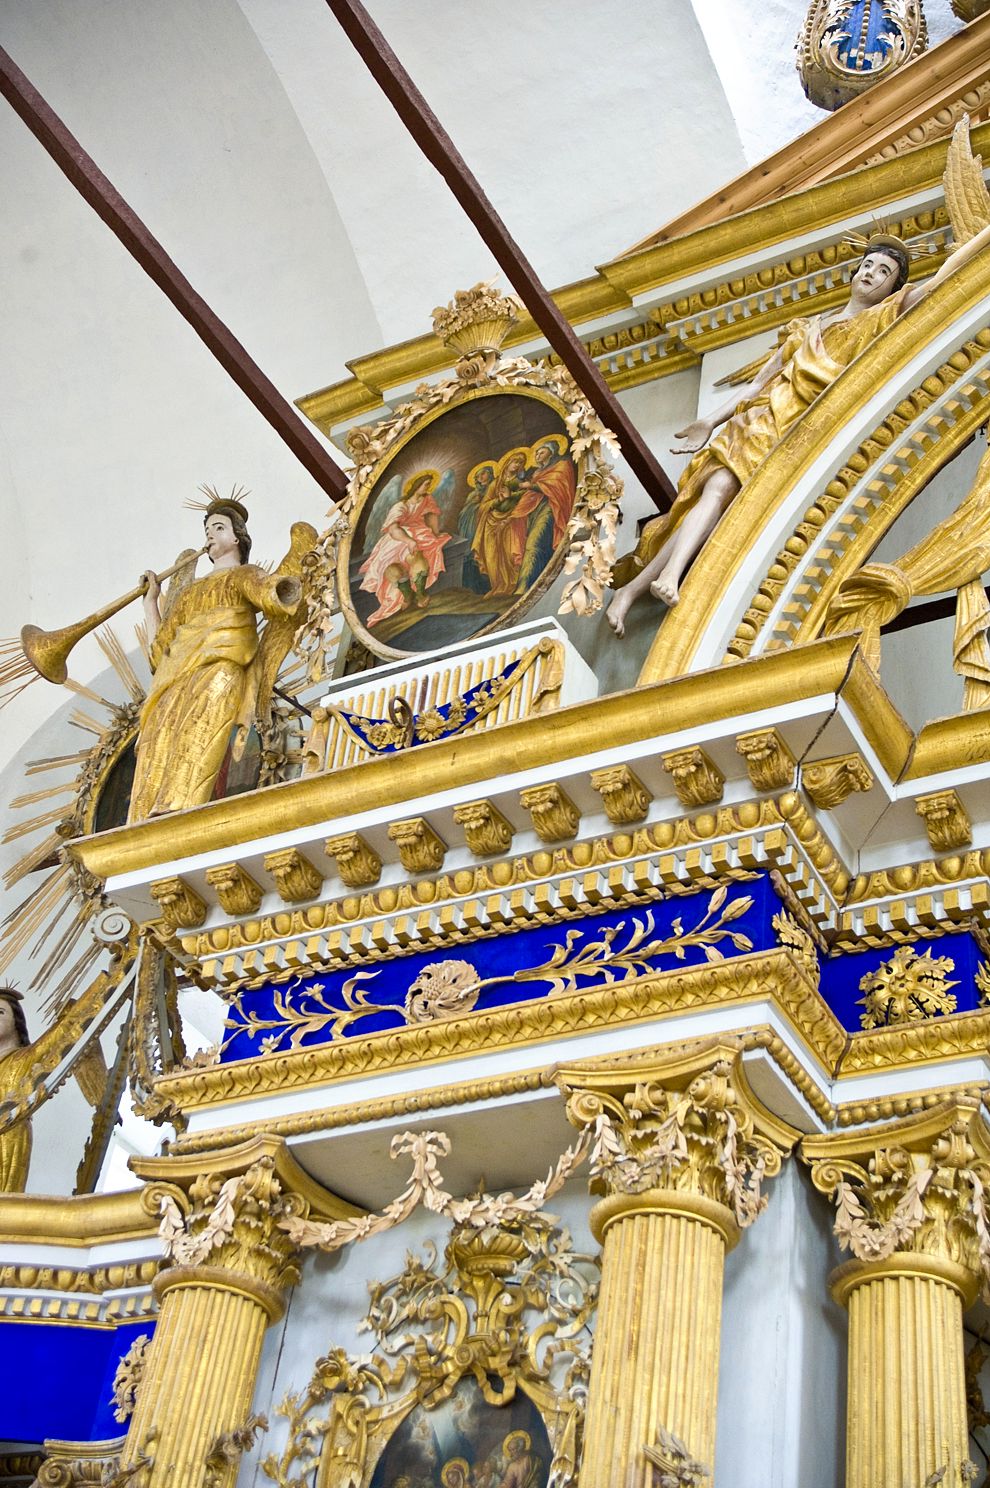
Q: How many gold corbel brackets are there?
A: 12